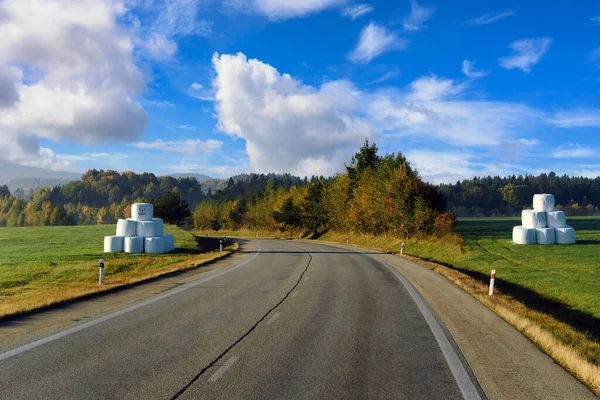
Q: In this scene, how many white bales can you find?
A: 13